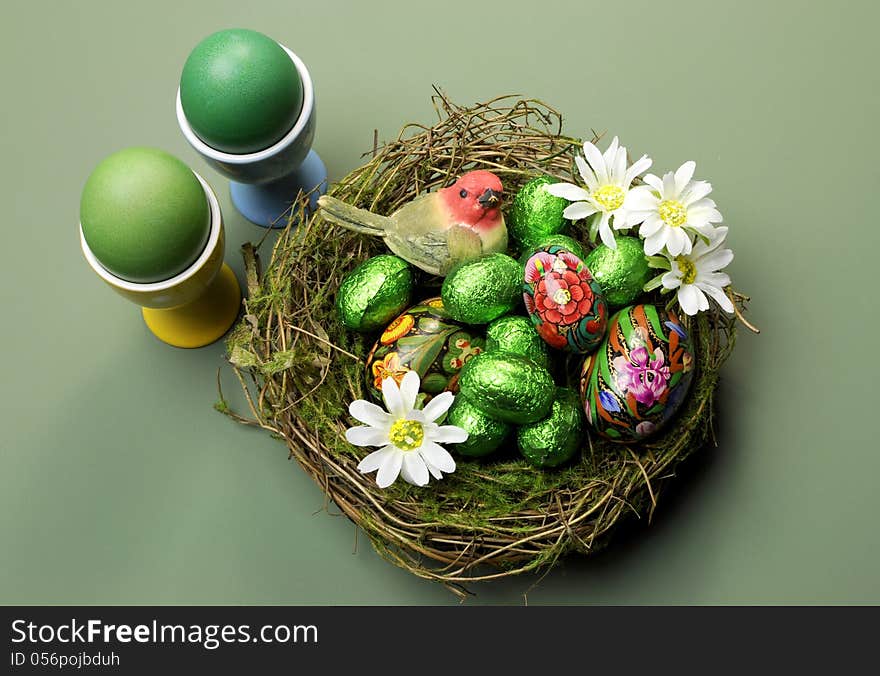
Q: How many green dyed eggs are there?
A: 2